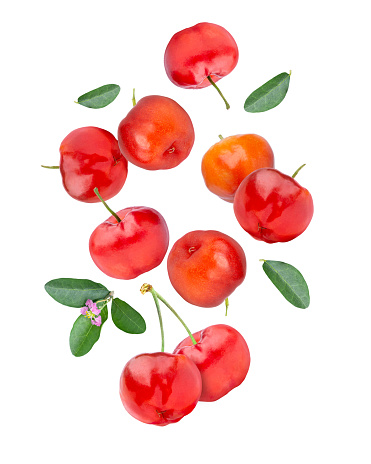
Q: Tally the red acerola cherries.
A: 8